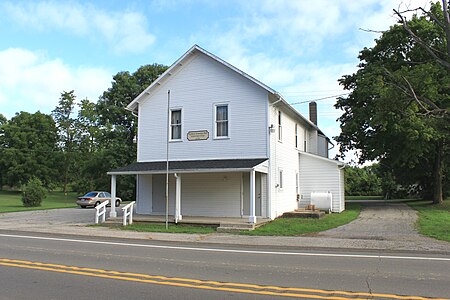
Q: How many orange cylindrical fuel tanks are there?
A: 0